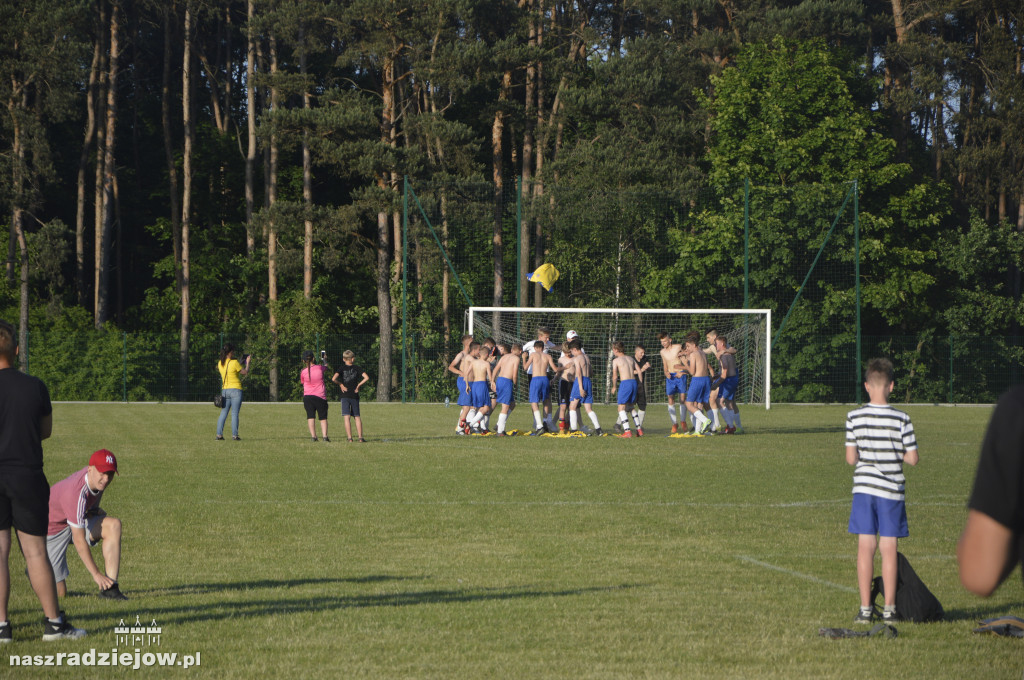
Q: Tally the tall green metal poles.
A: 4